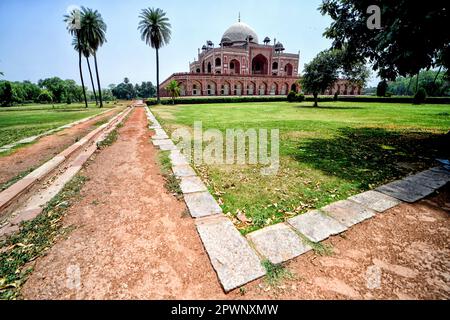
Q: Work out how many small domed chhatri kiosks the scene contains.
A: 6